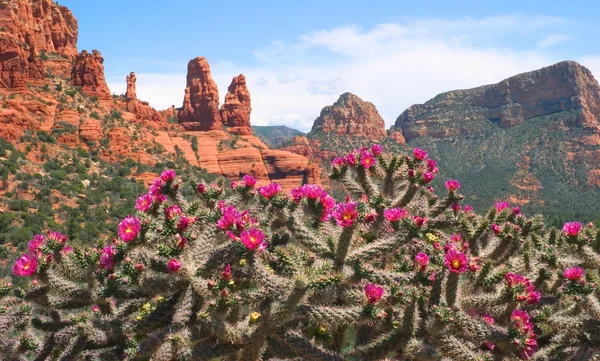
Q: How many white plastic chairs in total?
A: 0